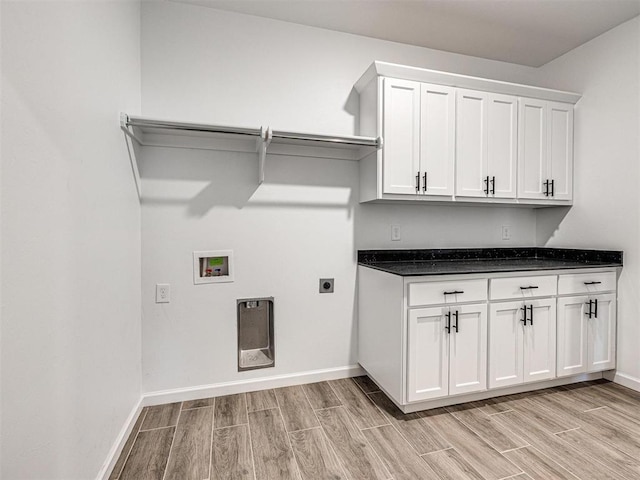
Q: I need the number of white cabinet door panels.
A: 12